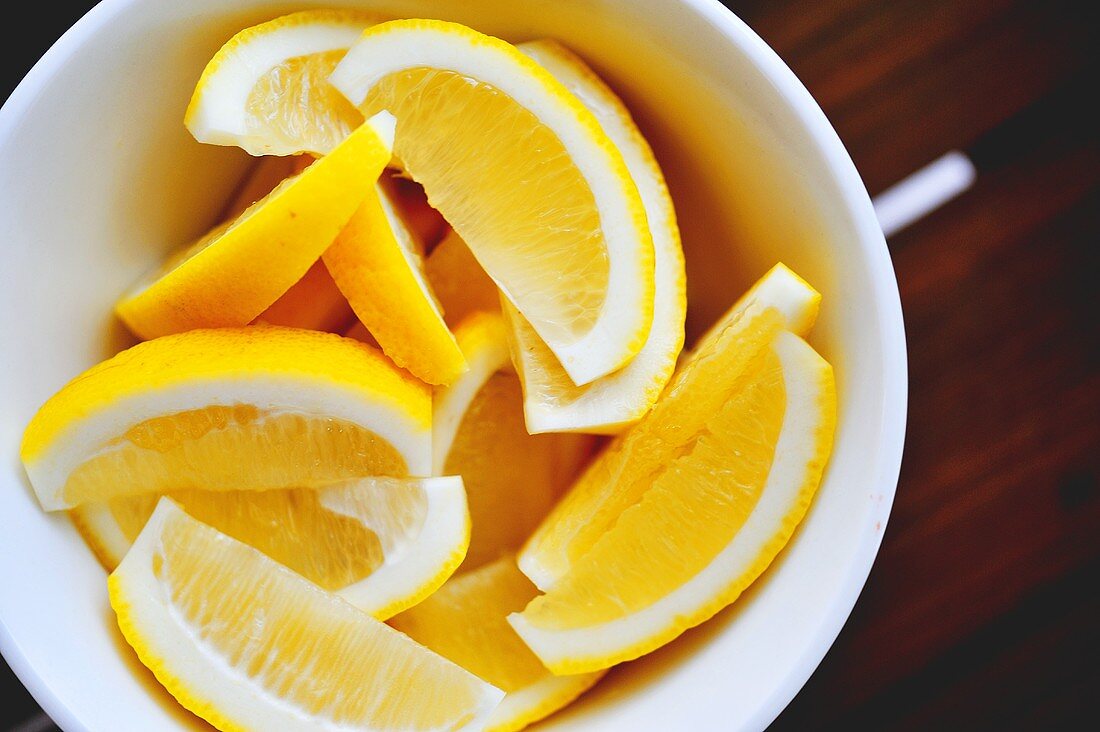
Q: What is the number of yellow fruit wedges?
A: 12